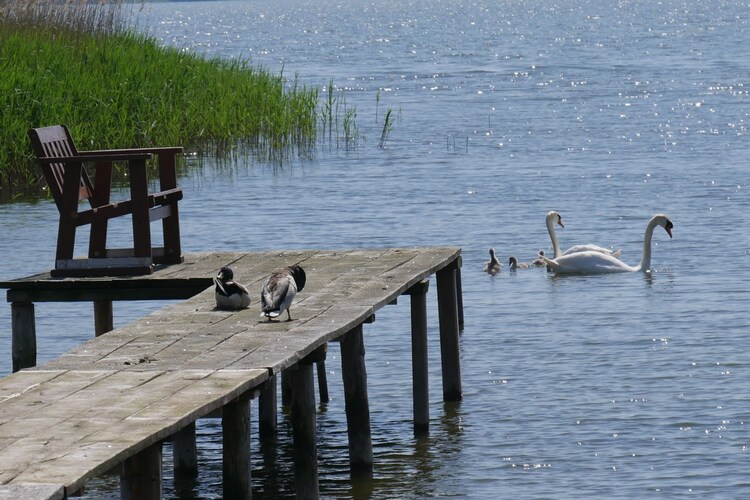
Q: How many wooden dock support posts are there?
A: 13